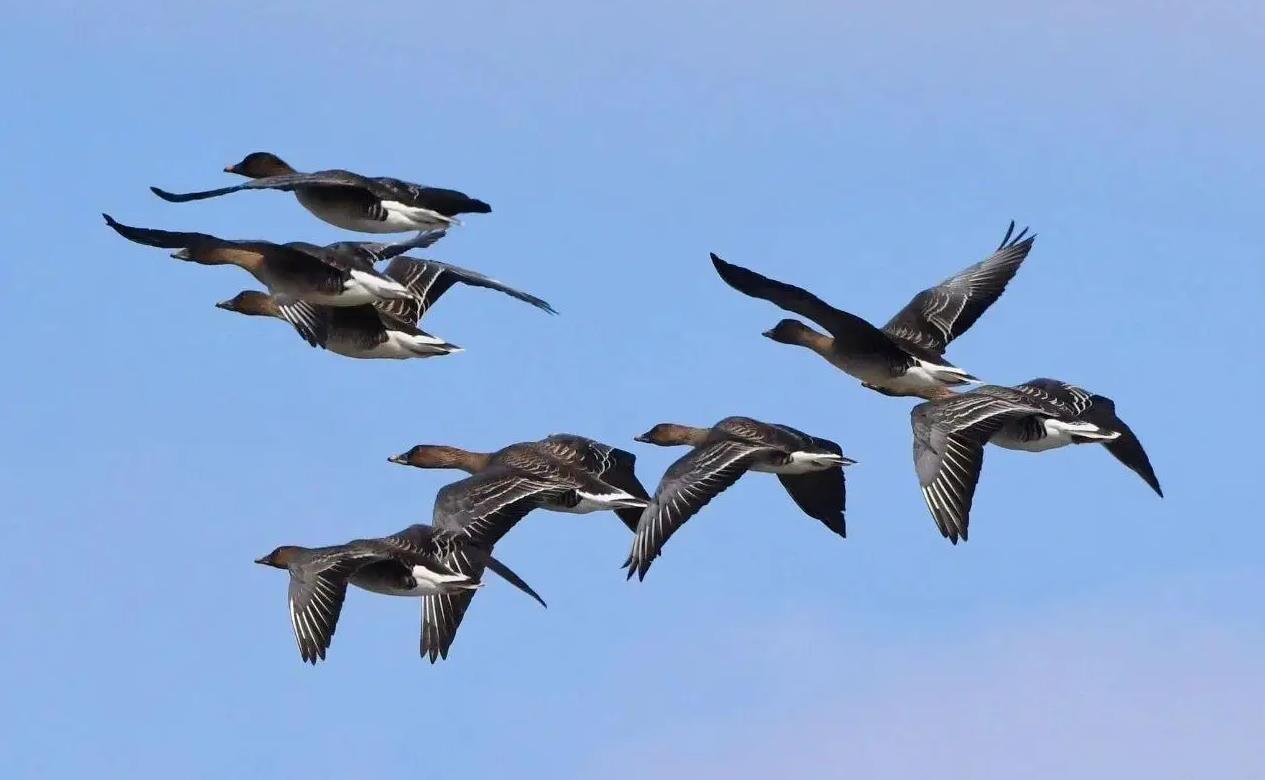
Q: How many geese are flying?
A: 8